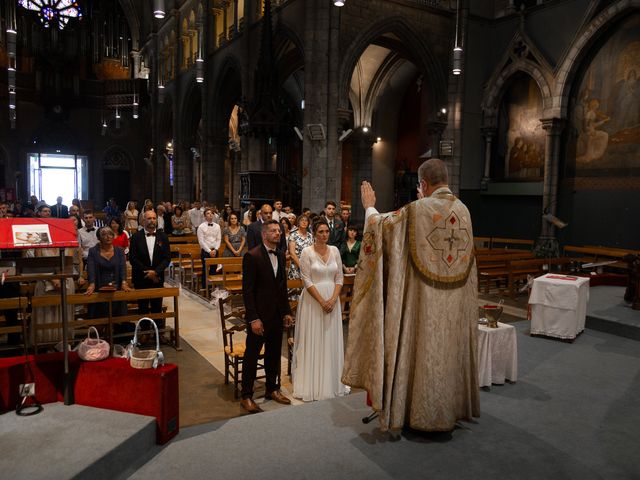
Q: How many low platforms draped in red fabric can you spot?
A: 1